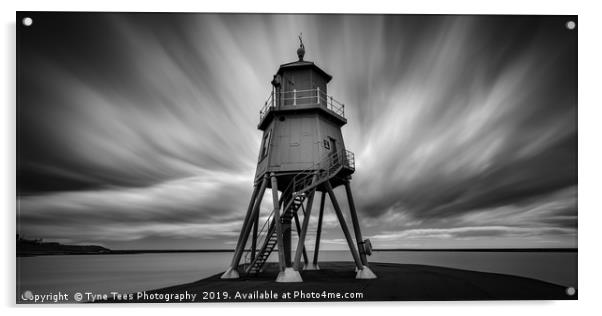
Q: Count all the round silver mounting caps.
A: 4